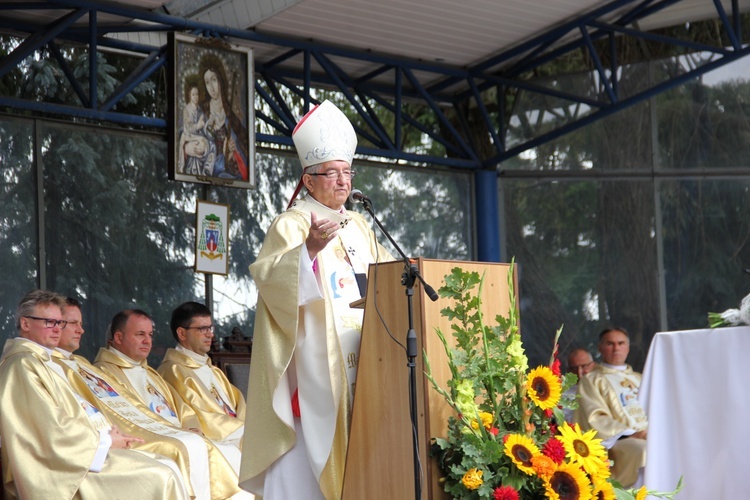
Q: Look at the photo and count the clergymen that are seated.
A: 6